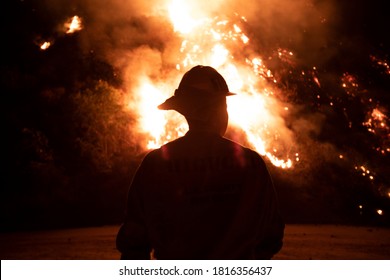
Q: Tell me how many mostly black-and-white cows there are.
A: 0